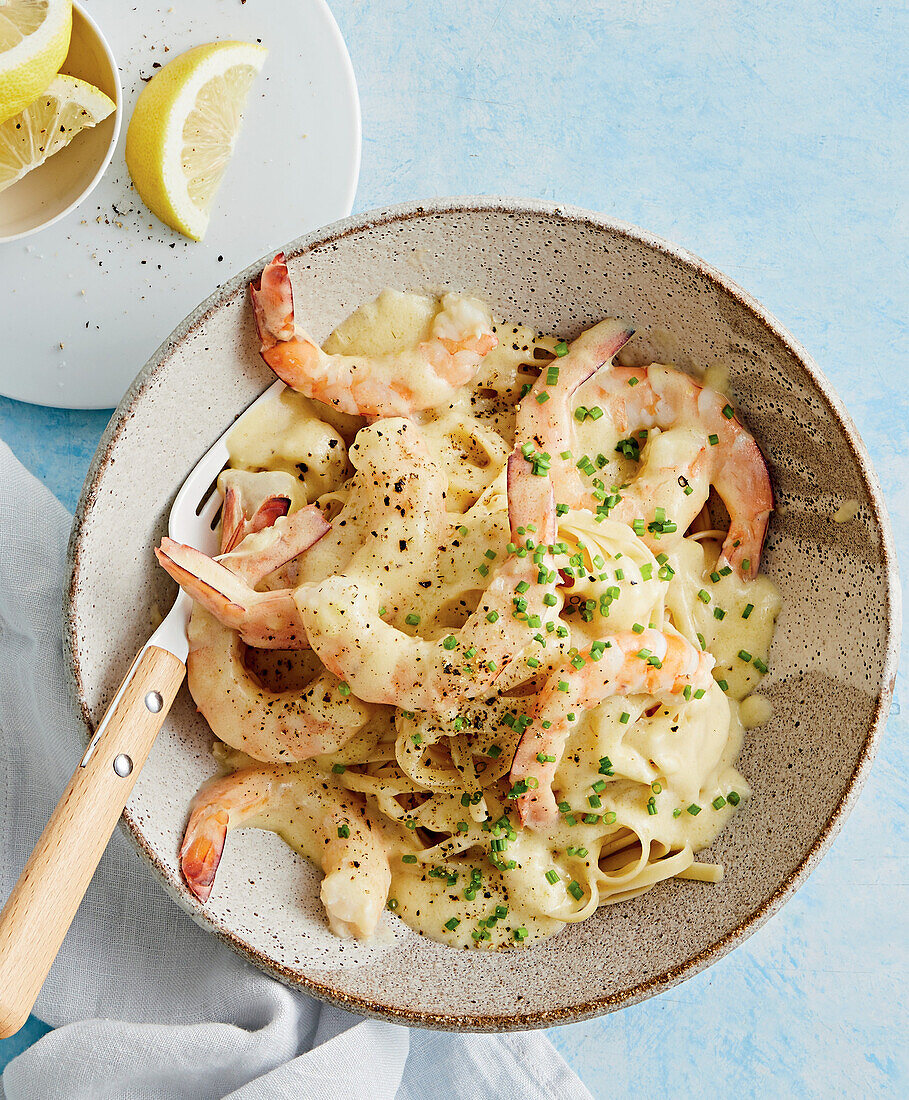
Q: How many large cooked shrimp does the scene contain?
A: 8